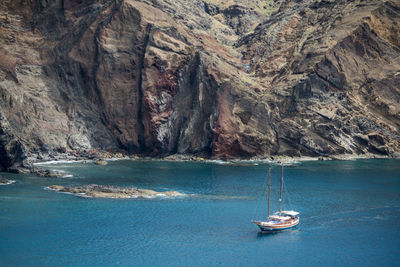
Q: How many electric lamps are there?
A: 0